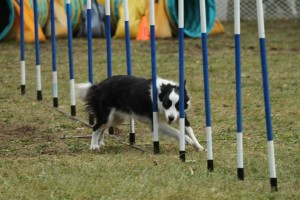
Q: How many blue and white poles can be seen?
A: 12